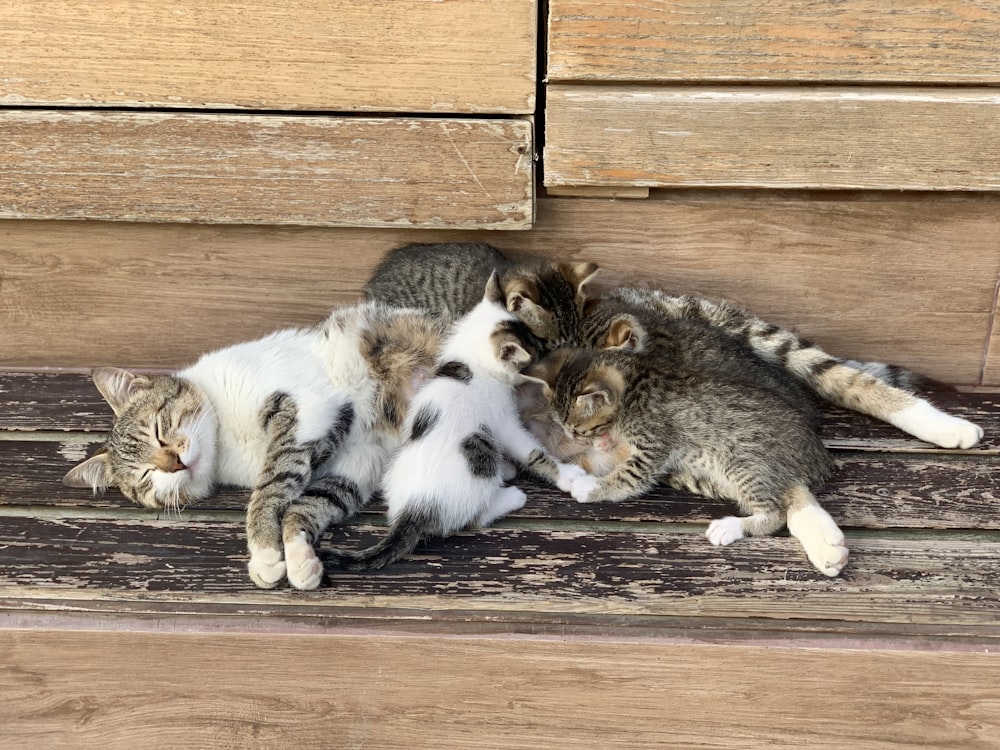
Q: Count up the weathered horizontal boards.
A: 7